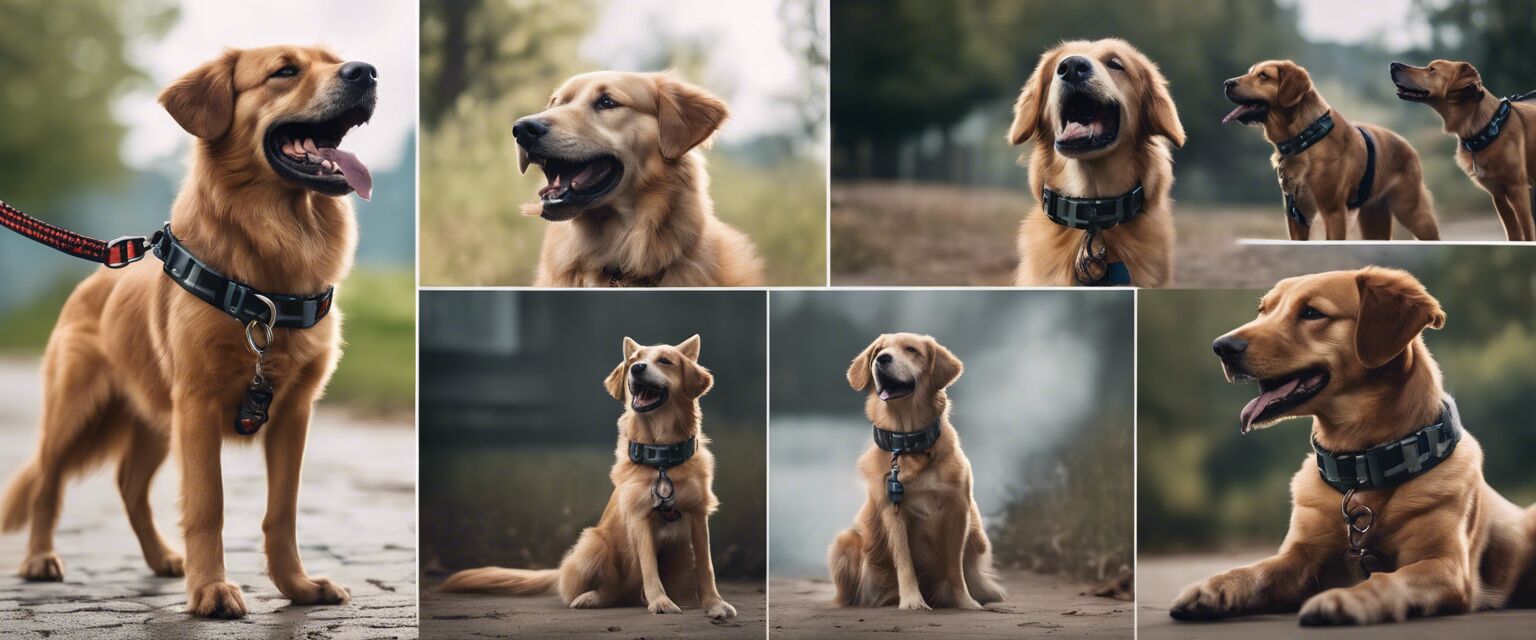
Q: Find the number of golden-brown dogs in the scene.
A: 8